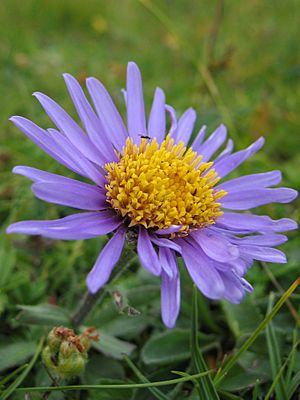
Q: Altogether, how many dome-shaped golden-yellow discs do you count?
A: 1